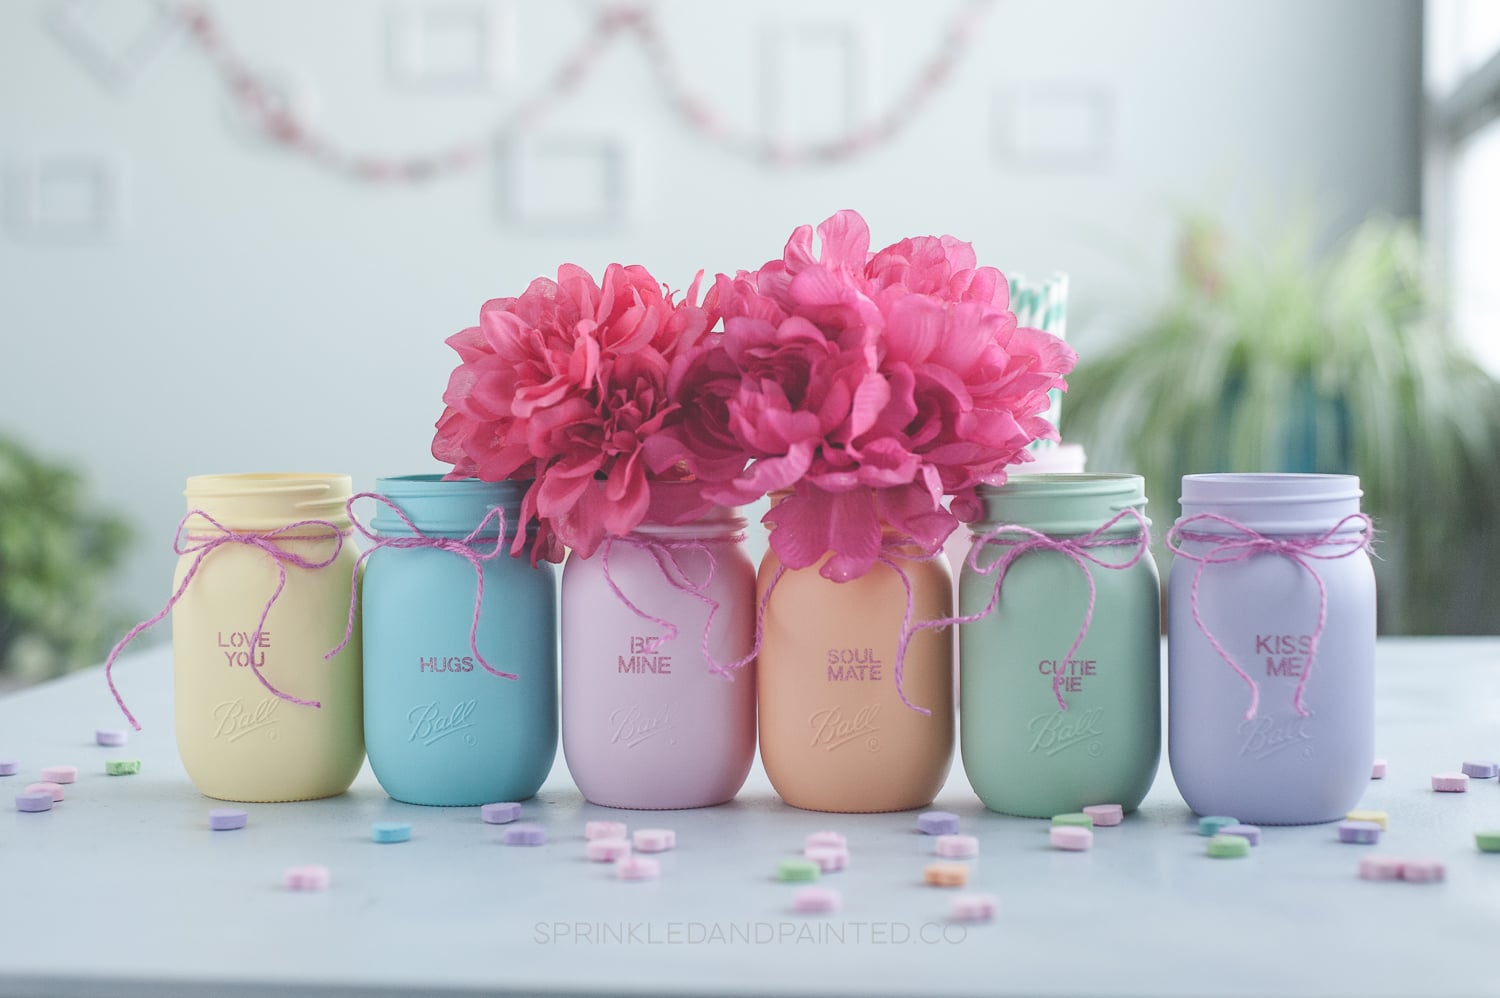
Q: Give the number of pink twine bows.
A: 6